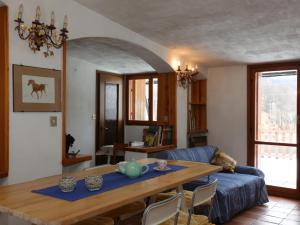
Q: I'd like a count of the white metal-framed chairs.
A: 2